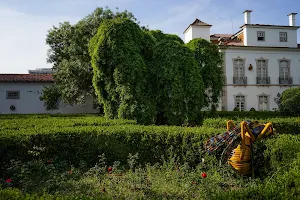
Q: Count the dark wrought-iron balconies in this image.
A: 3